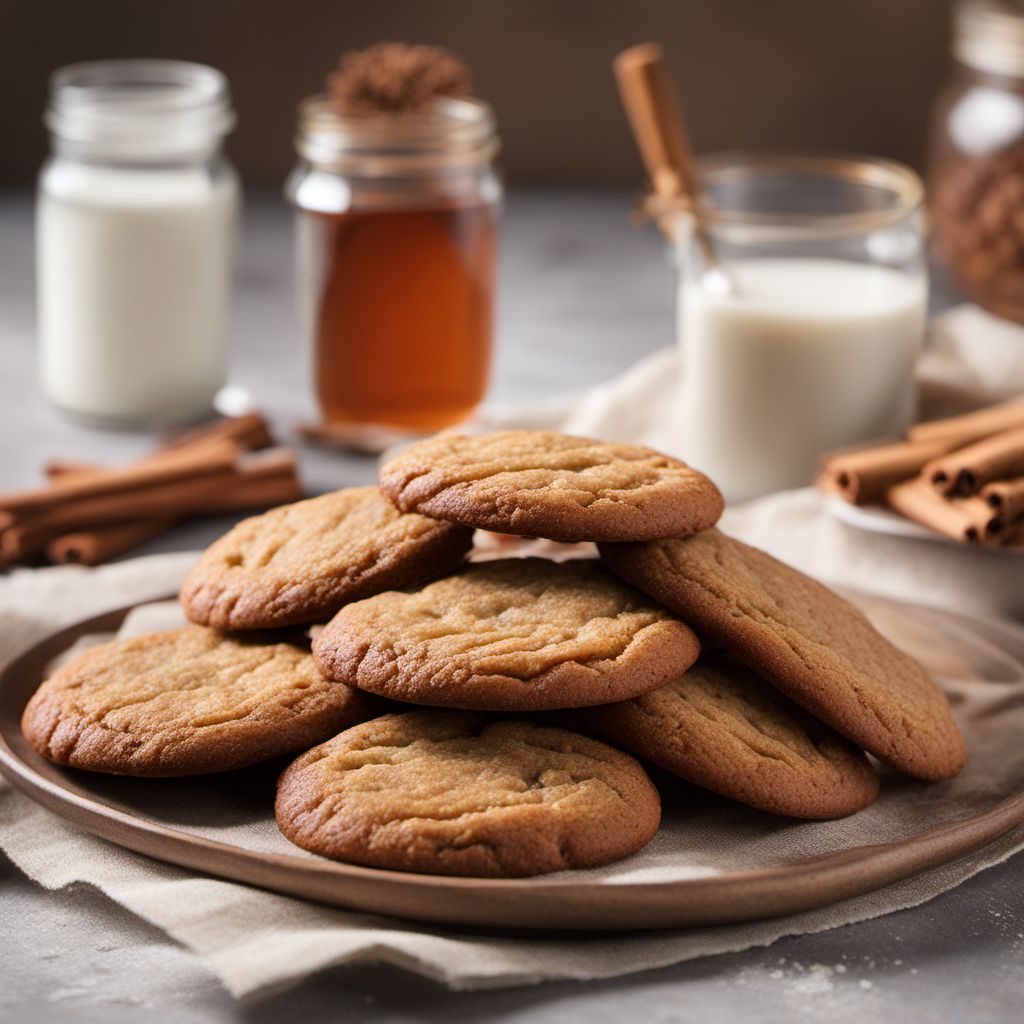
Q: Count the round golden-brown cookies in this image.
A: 7